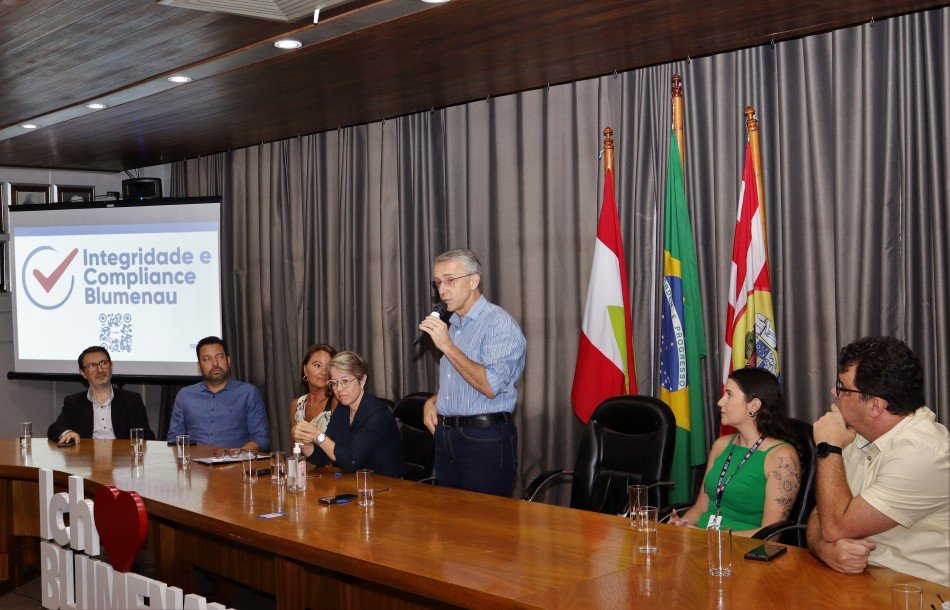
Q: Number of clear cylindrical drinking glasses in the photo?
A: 10